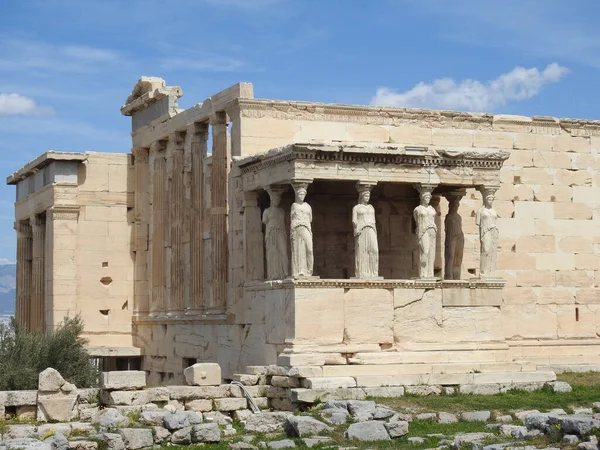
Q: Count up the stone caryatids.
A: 6